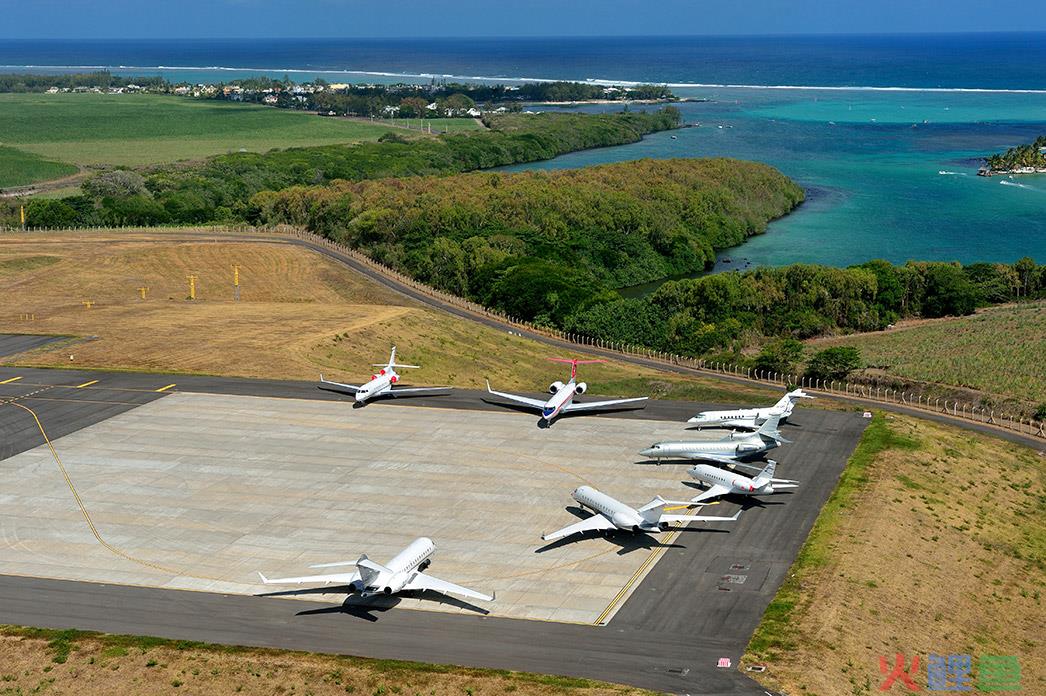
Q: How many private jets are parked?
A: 7